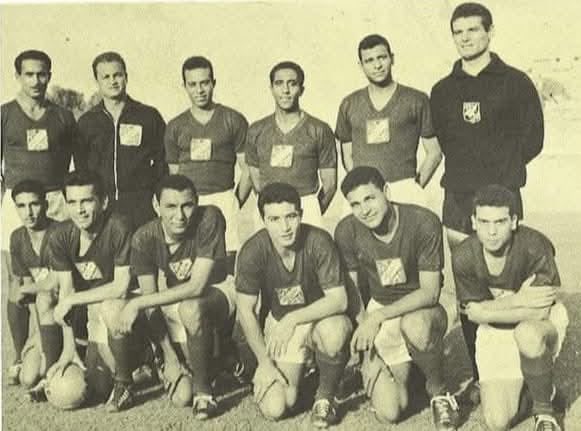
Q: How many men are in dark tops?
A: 12